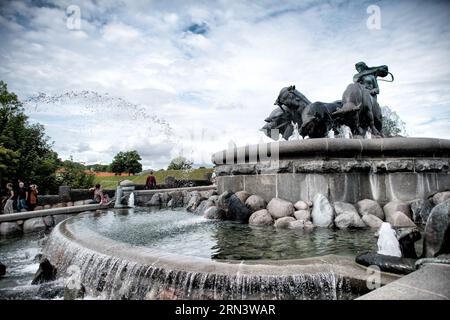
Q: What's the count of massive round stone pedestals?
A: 1